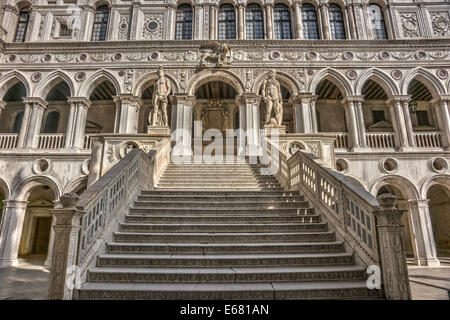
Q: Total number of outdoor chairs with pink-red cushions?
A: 0